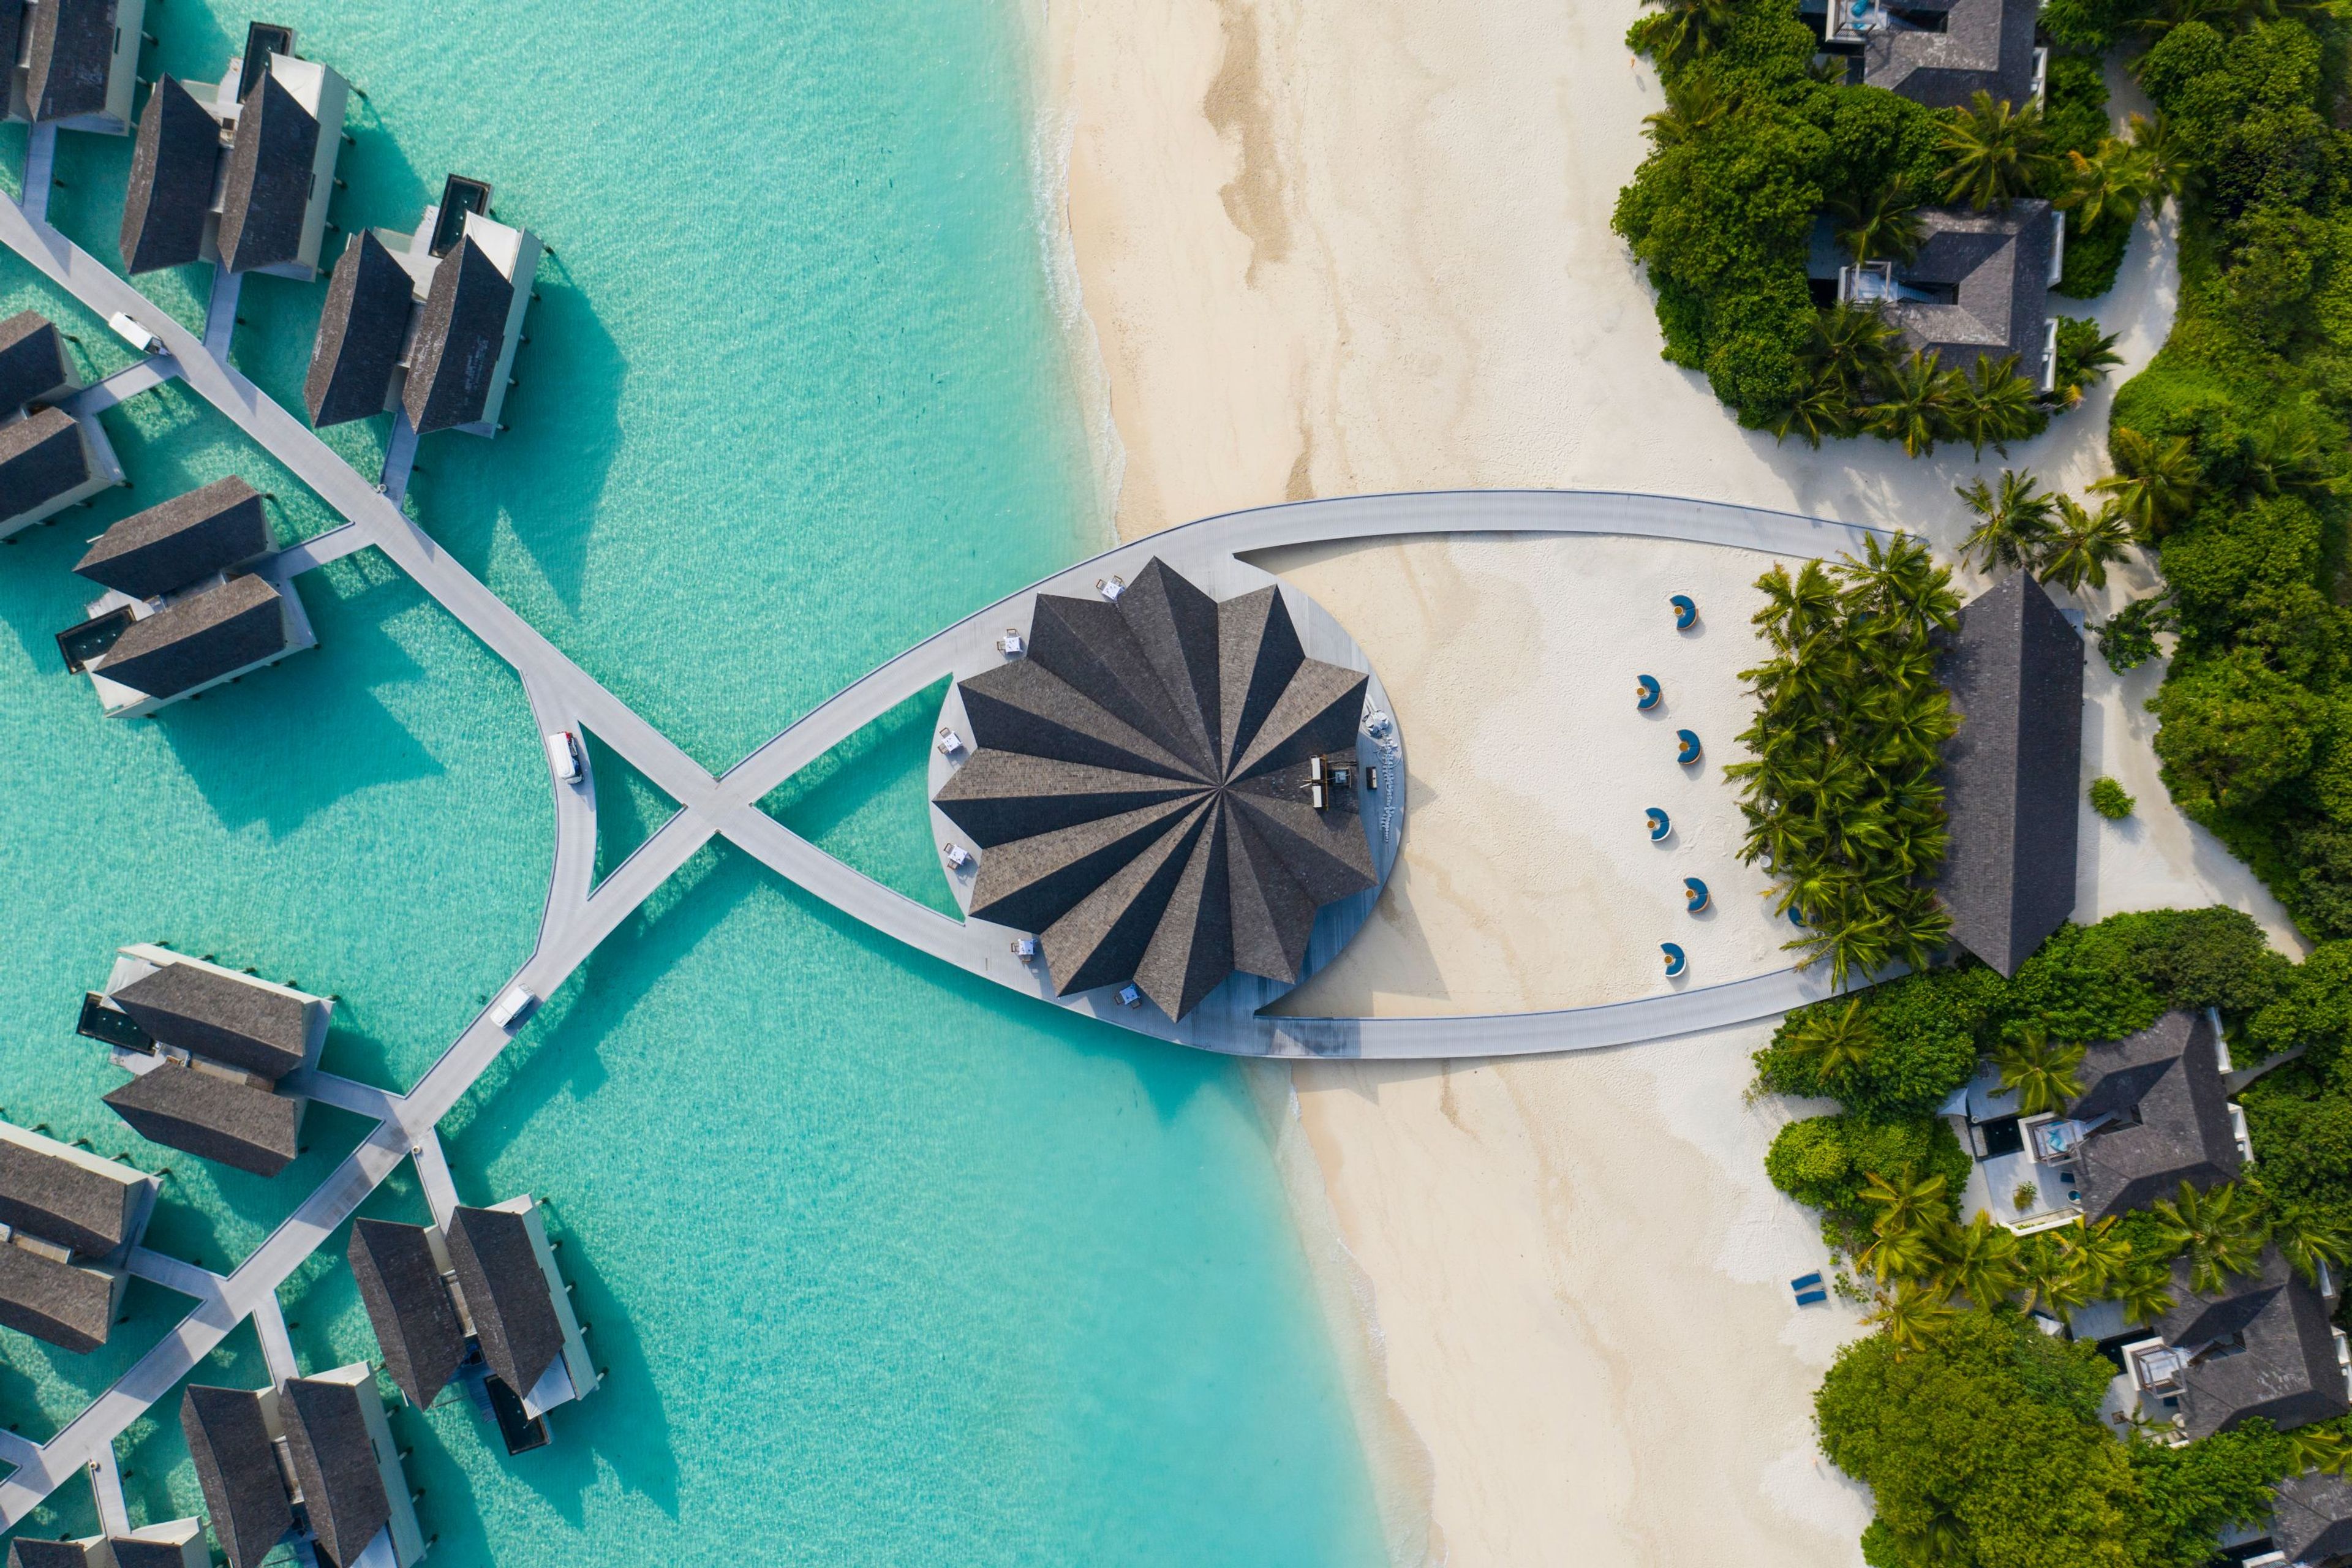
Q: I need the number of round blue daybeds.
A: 6